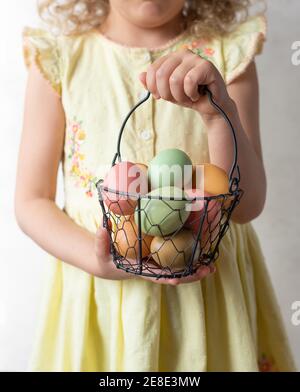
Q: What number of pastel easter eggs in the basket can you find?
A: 8